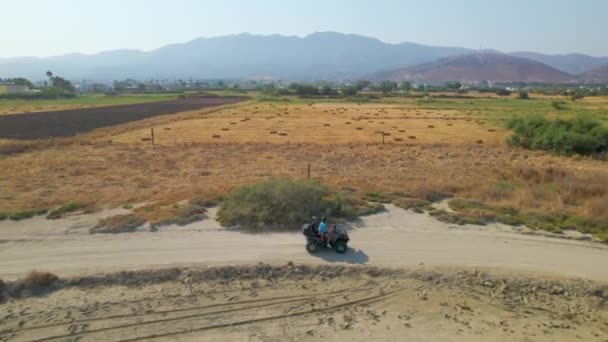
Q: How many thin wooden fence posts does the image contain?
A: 3